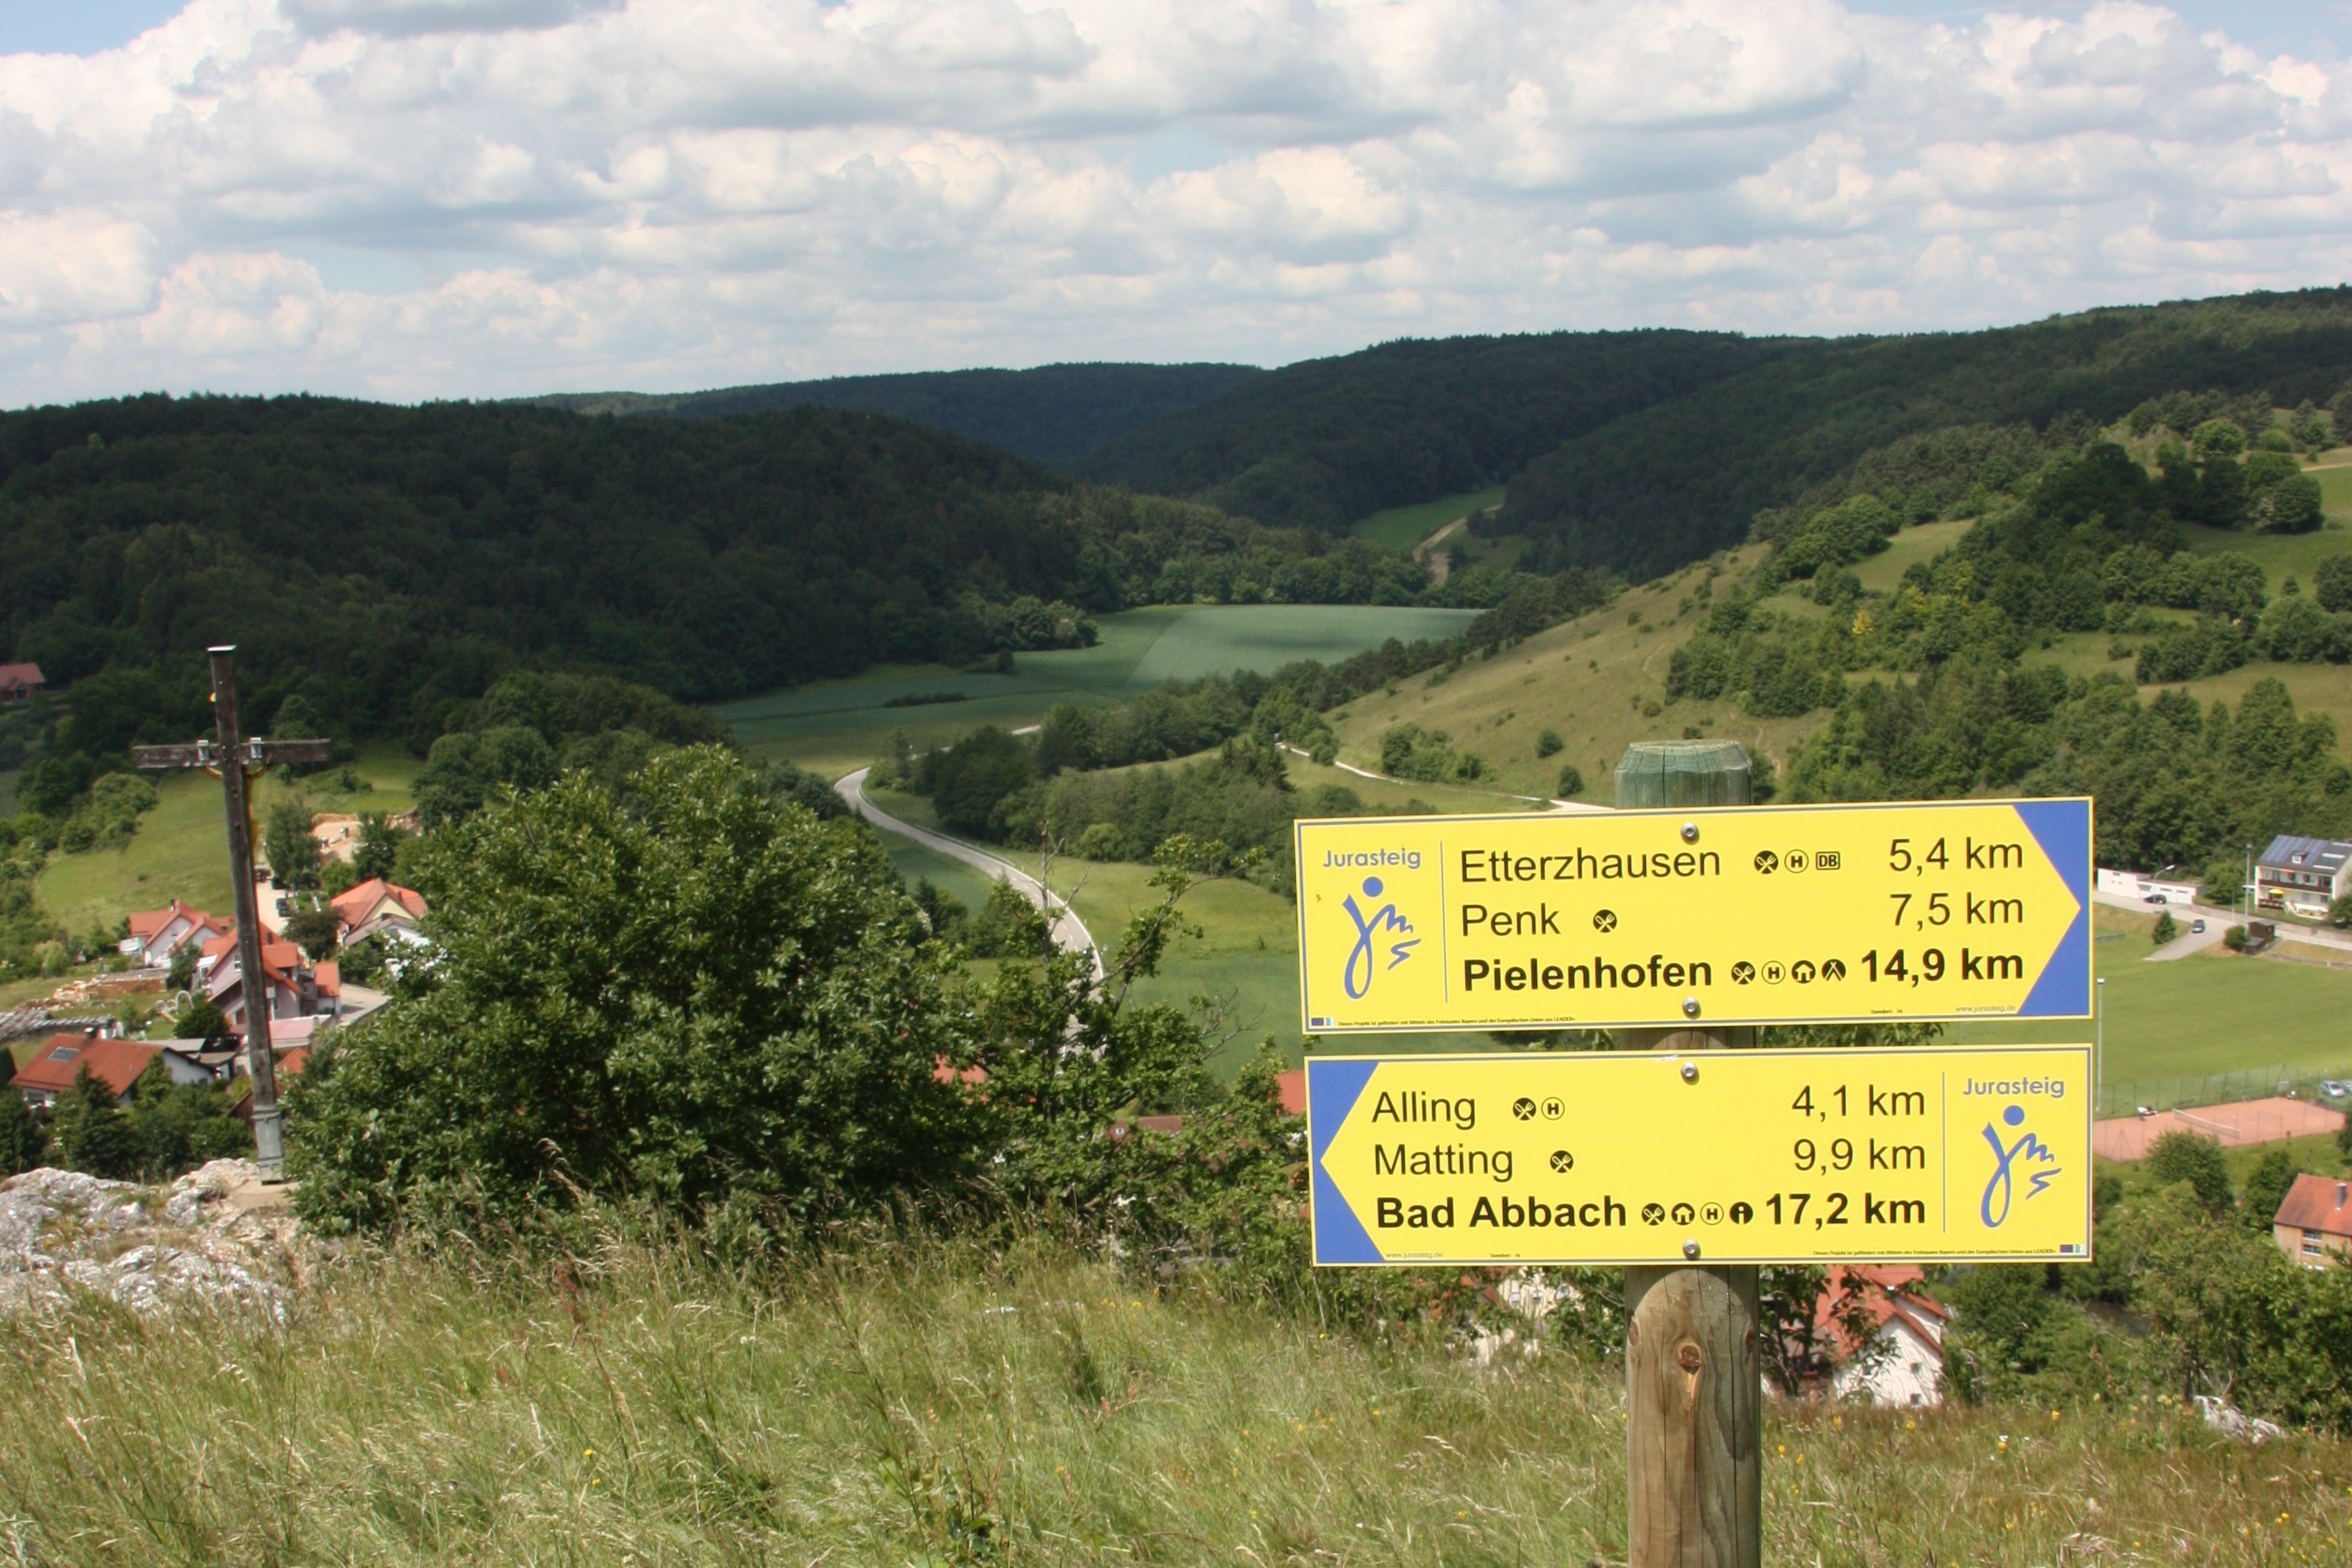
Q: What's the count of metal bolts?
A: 4